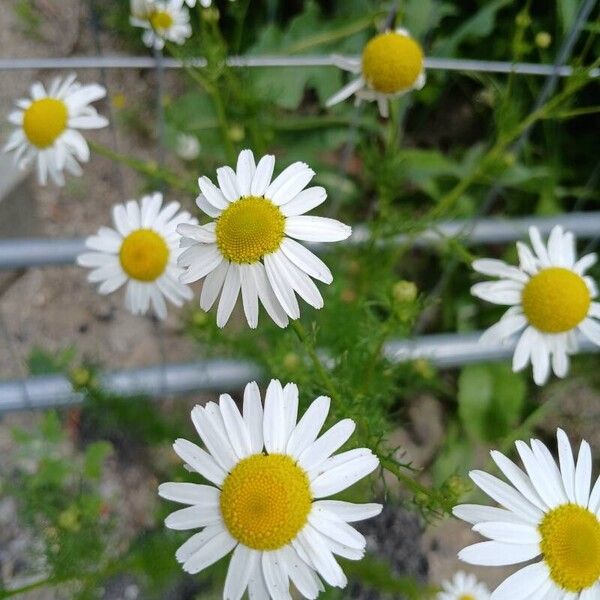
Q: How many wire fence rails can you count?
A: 3